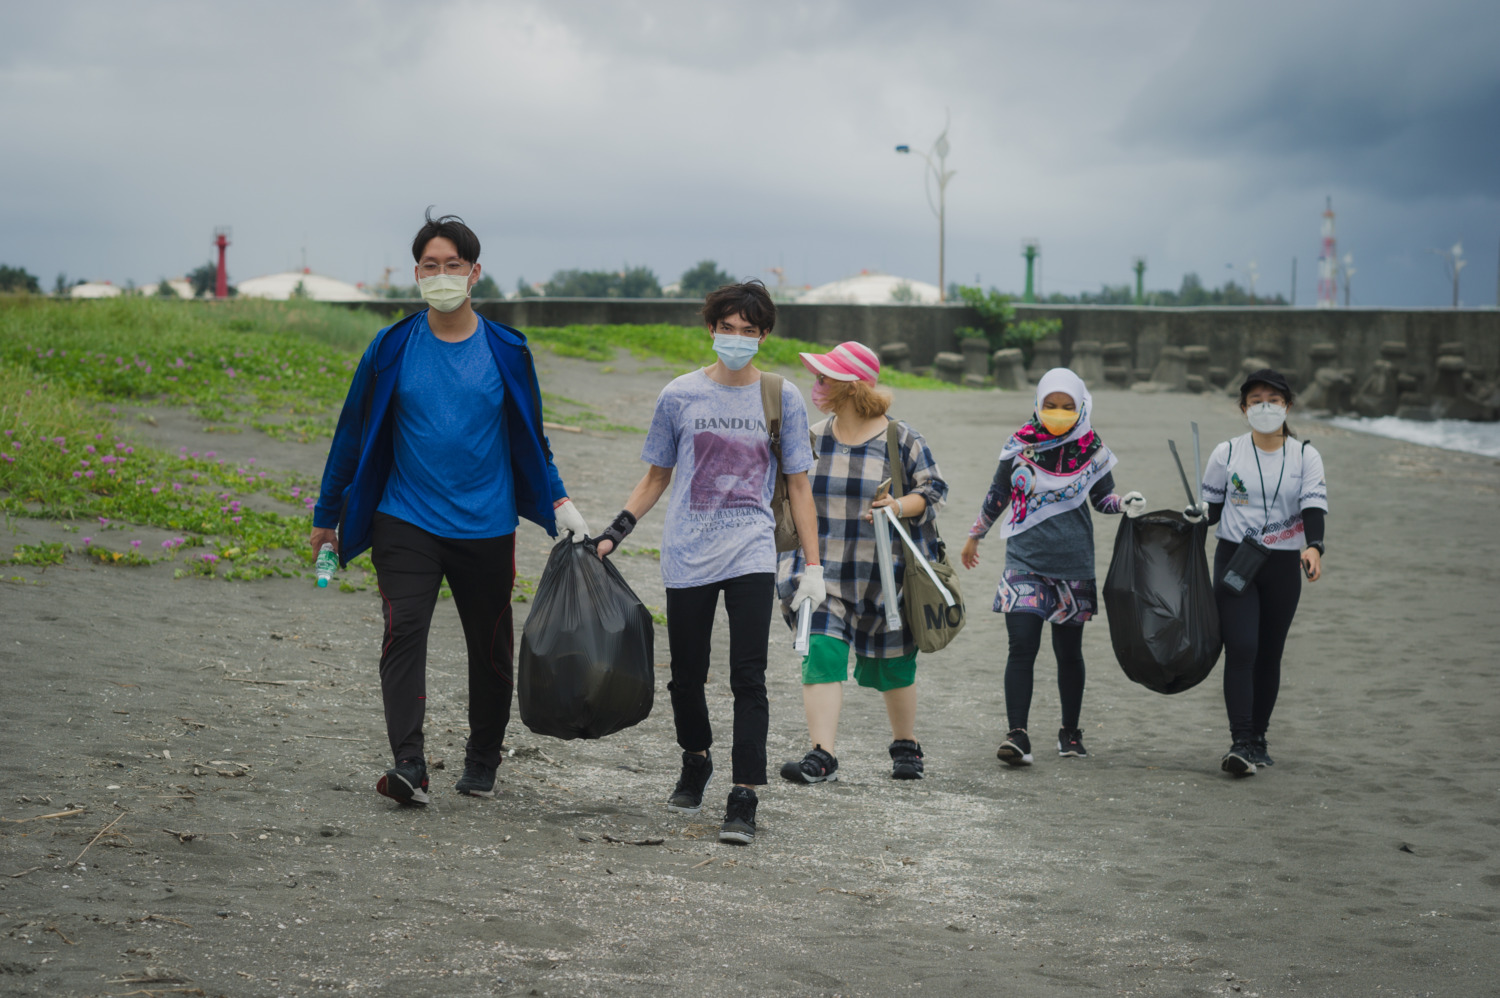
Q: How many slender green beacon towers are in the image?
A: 2